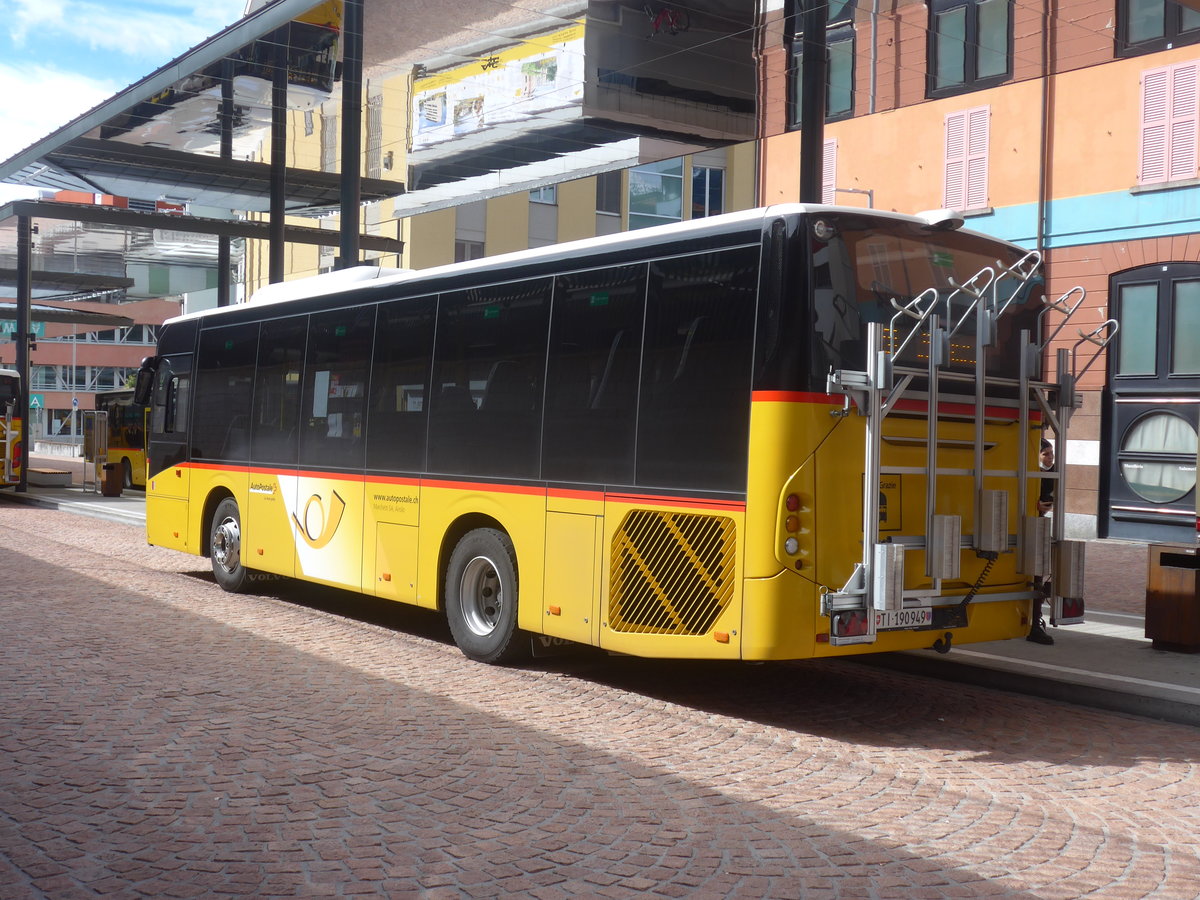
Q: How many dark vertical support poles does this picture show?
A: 5